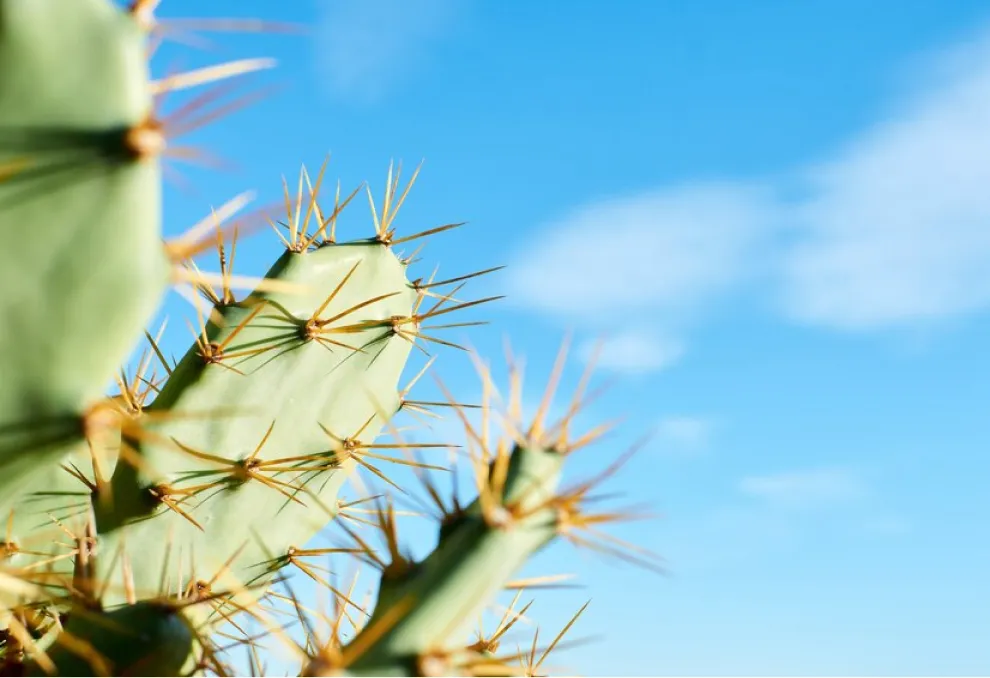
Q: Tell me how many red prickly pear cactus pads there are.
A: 0